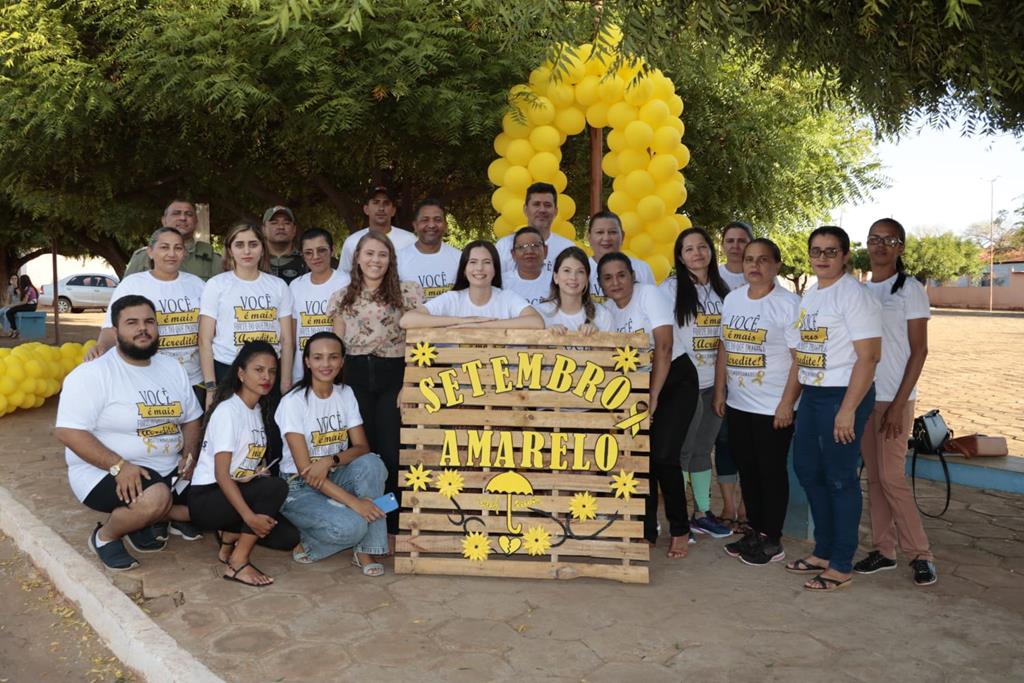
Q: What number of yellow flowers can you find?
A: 8